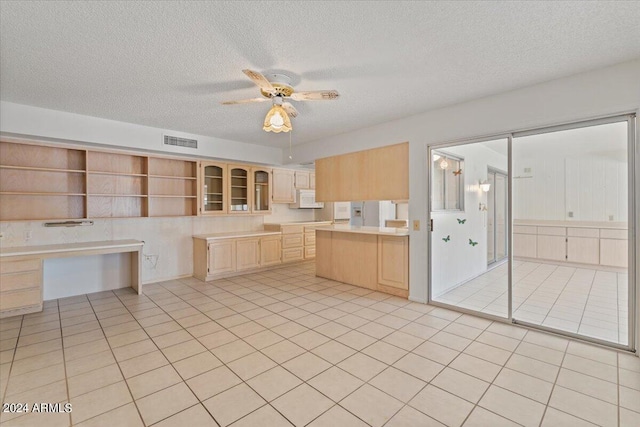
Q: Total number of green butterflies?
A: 3